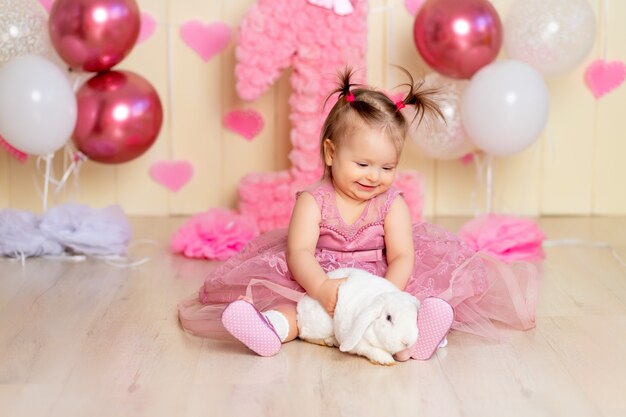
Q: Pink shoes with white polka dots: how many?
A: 2